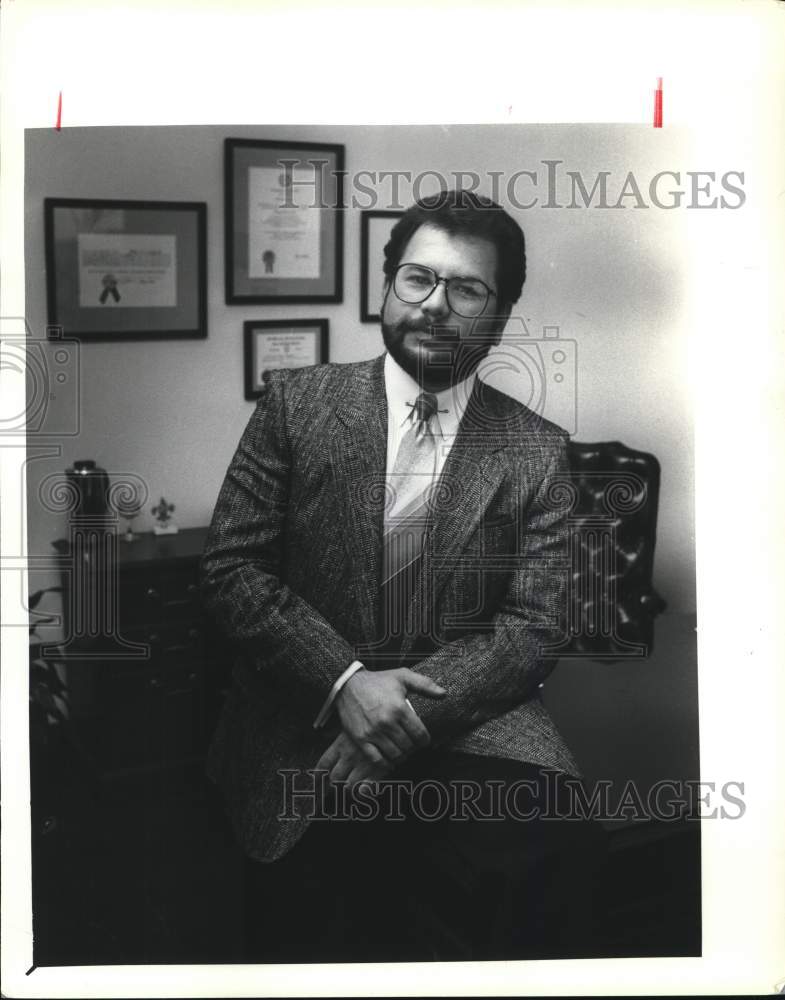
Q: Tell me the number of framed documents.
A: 4